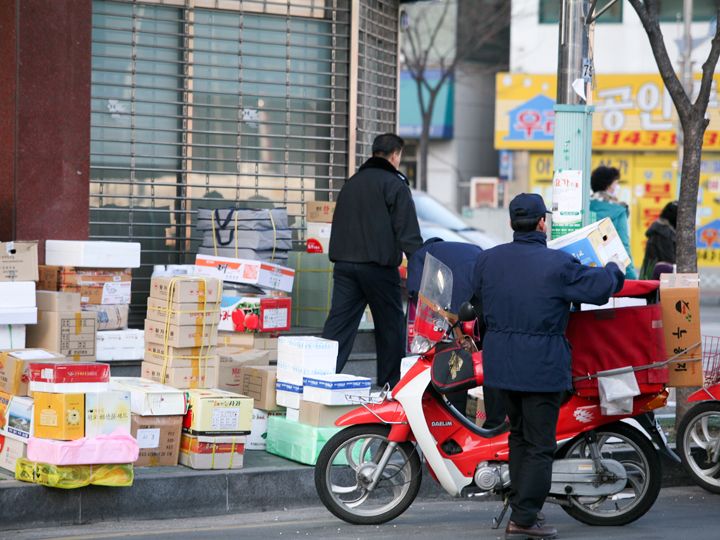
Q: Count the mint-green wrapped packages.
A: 1